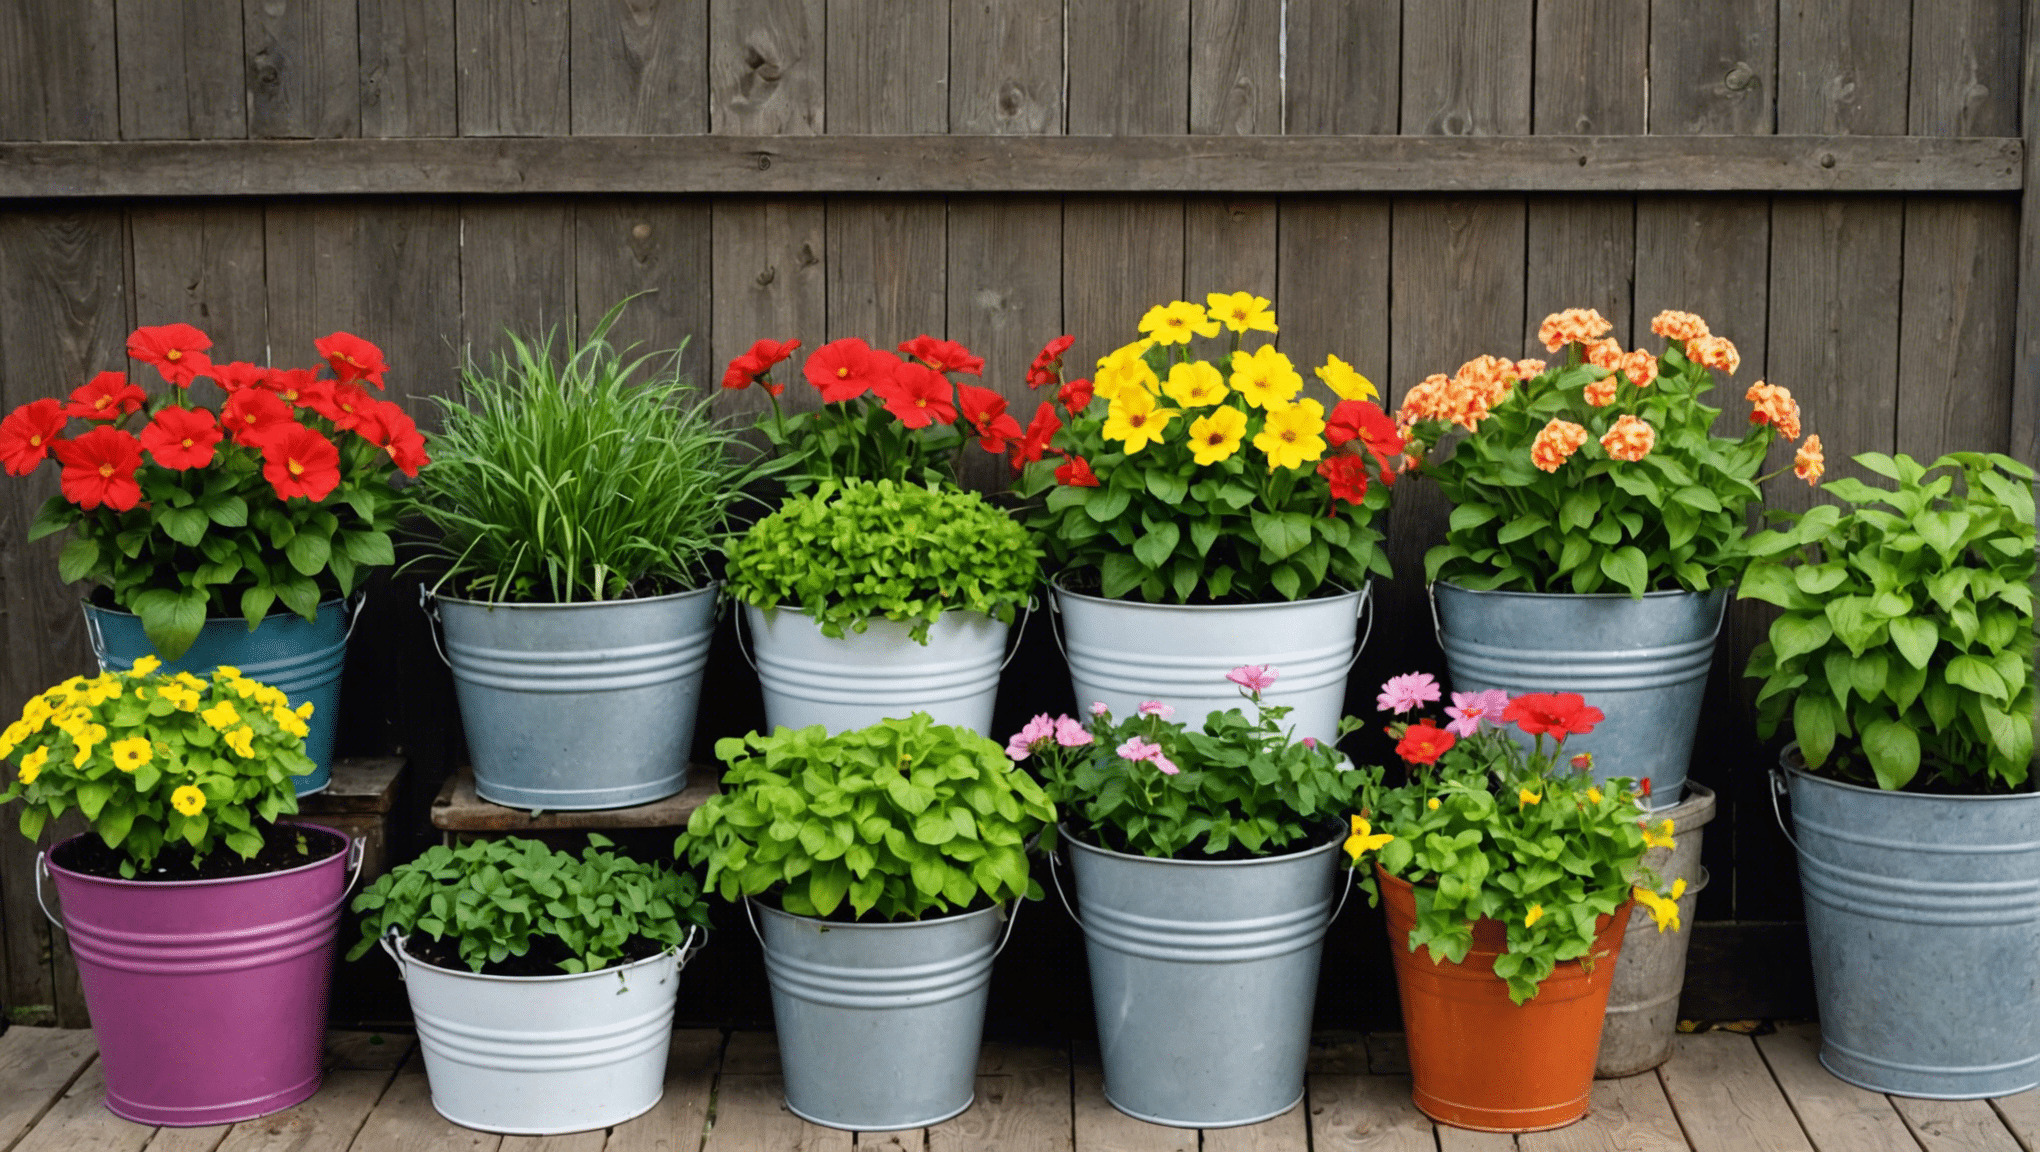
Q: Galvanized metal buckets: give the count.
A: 5